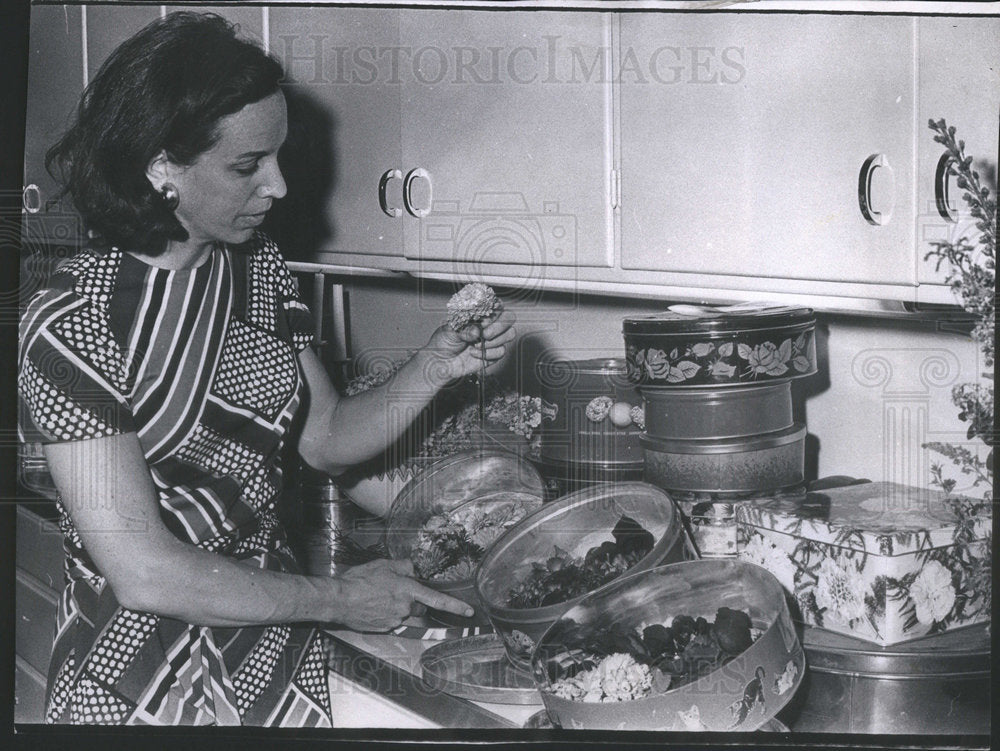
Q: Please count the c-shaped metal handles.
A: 5